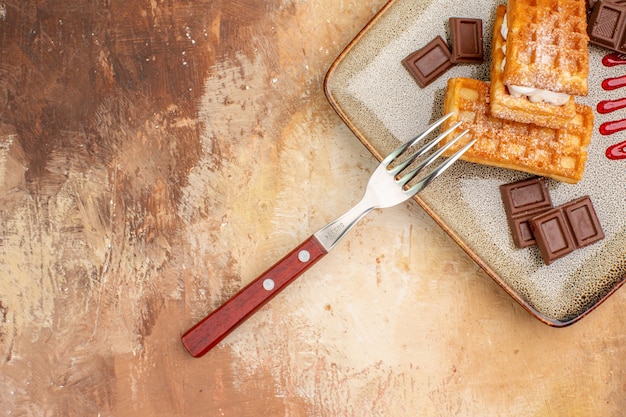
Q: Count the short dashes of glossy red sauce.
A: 5